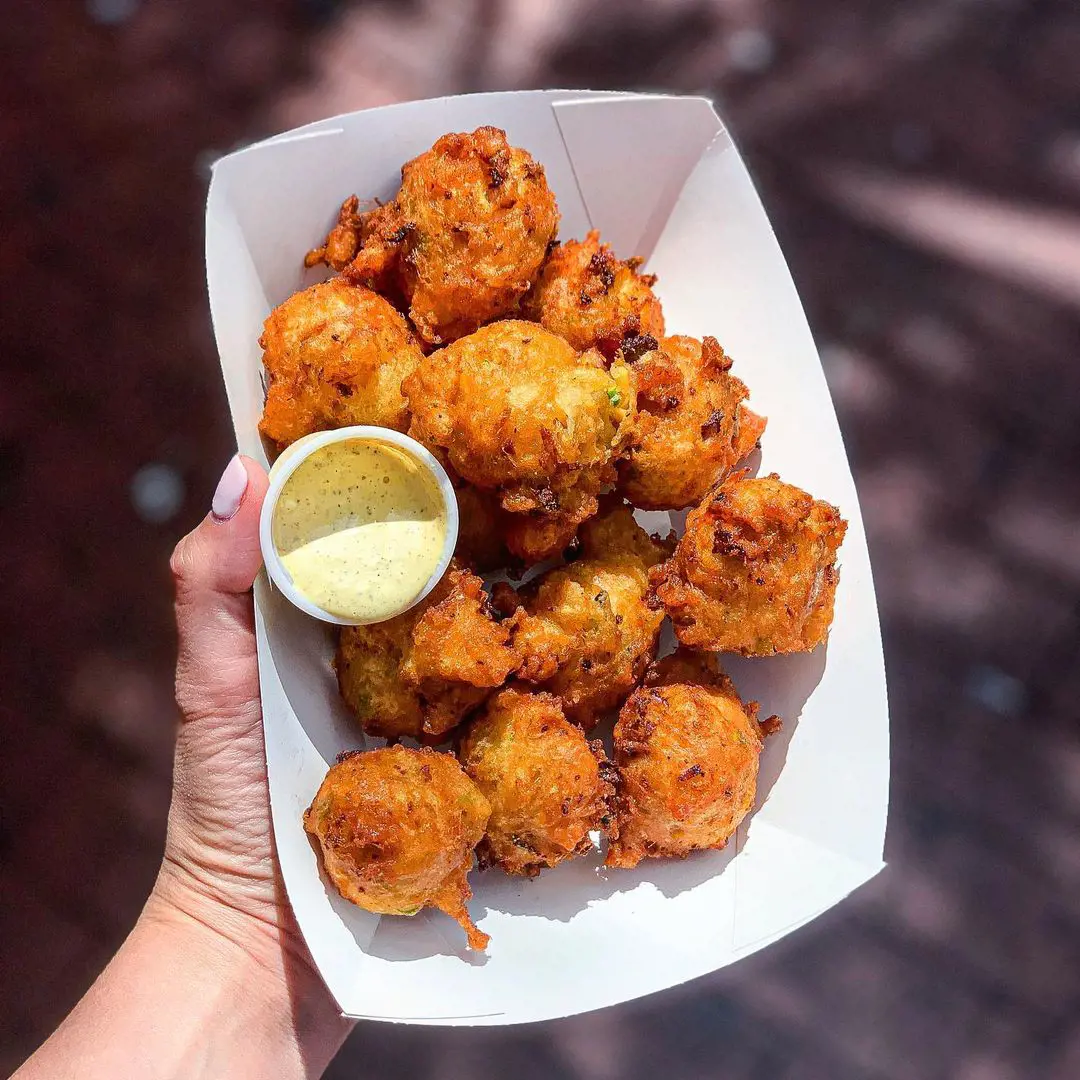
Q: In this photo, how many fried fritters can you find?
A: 11